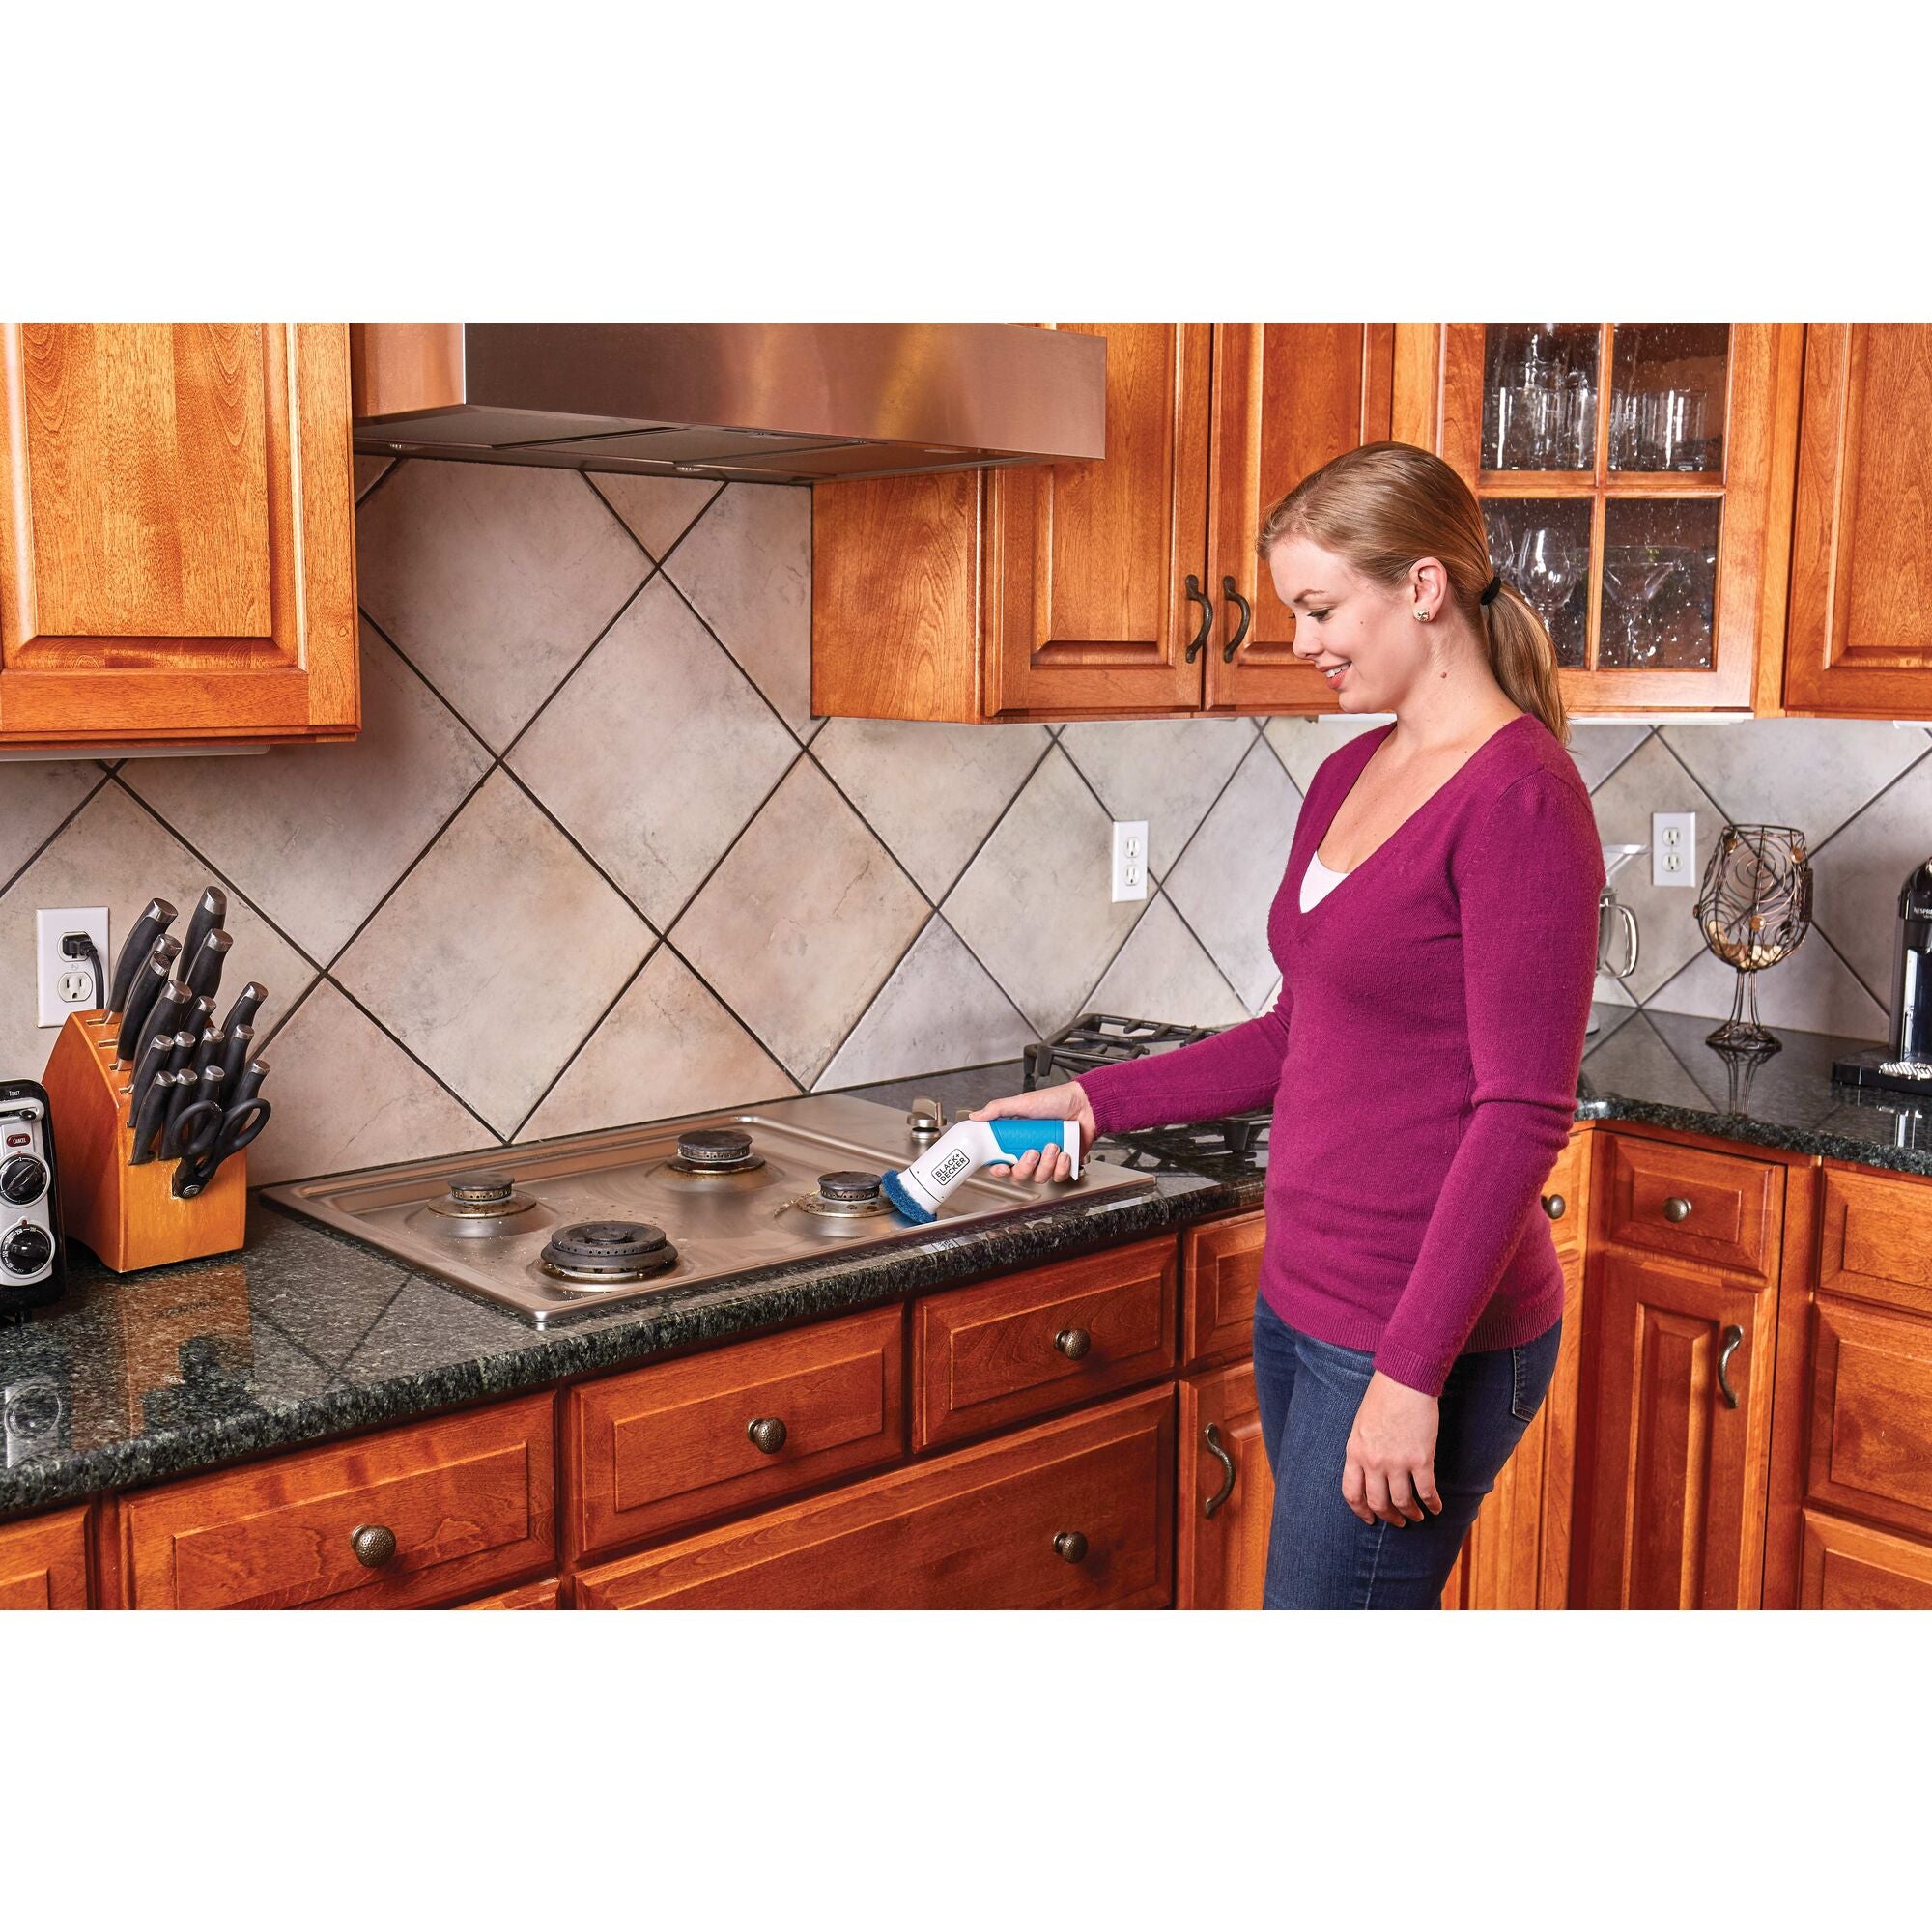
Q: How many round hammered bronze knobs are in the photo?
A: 6